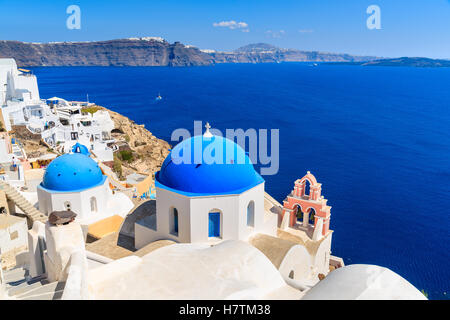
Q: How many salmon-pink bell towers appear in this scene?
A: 1